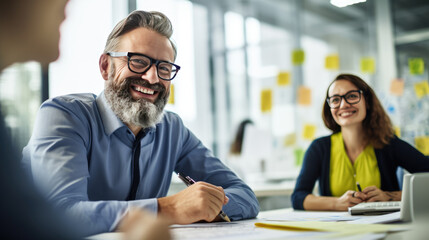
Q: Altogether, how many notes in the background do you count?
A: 15